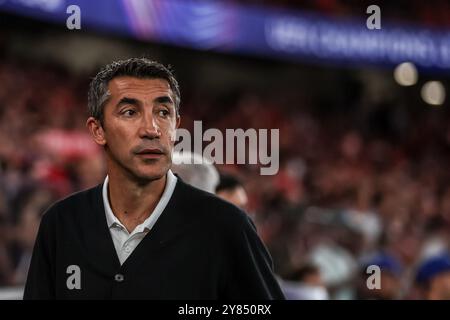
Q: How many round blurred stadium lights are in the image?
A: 2